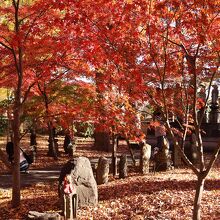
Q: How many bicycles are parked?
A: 0